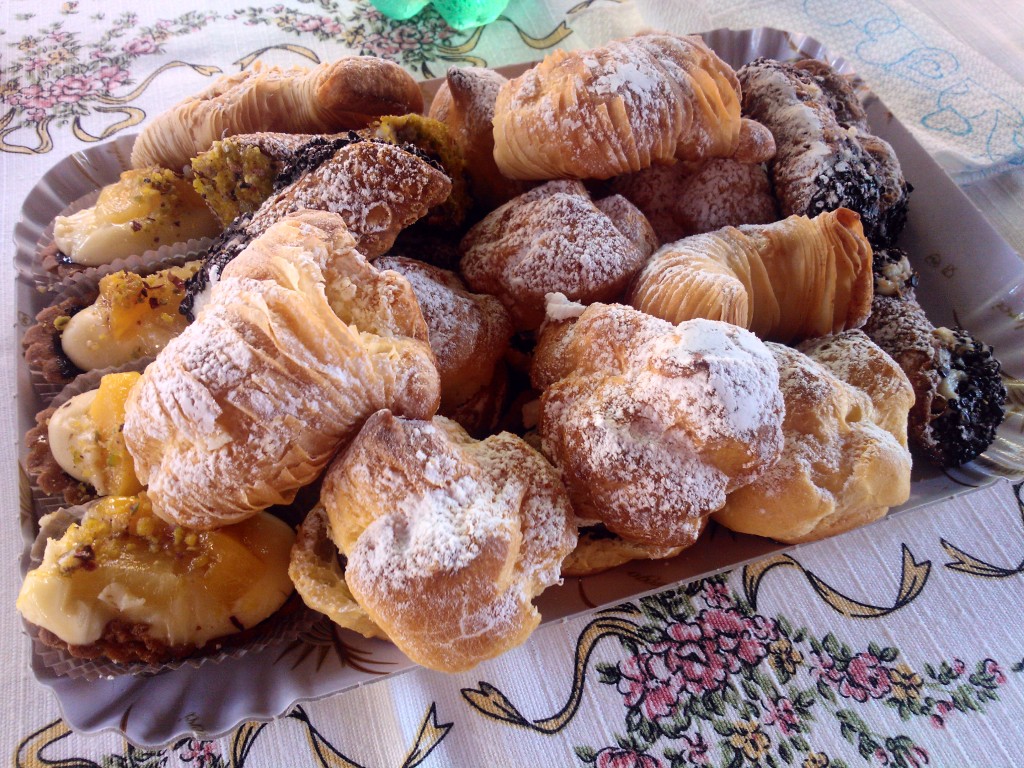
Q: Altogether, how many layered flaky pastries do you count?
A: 4